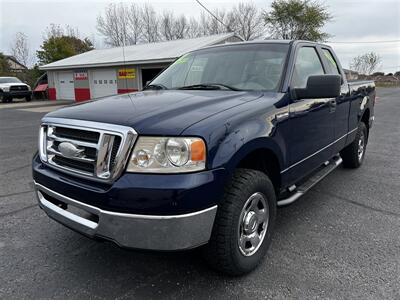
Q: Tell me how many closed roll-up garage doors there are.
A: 2